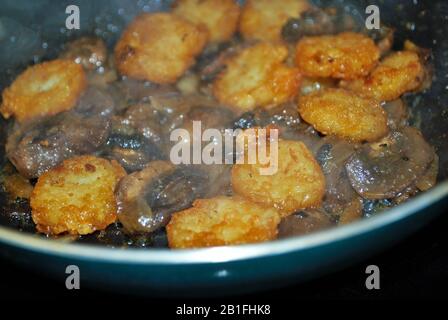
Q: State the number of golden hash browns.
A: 11